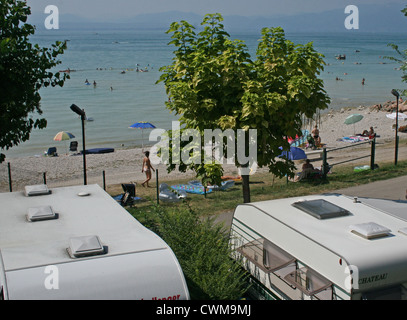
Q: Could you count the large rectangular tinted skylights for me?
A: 1